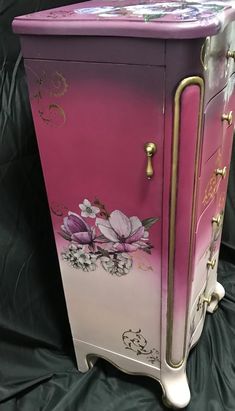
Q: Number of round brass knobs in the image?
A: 6